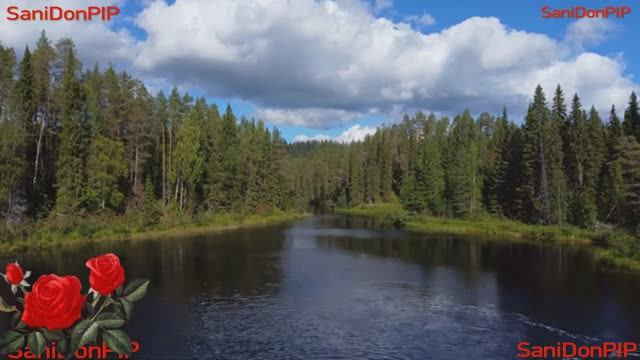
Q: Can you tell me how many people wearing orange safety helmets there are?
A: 0